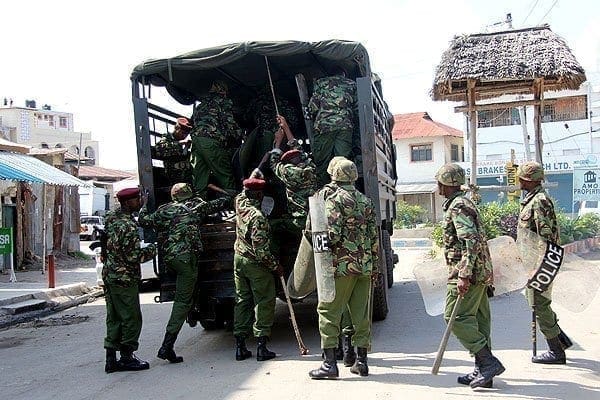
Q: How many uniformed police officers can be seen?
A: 12